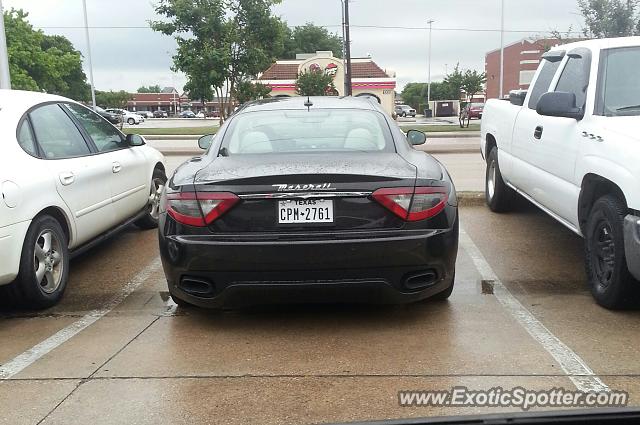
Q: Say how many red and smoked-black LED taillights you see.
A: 2